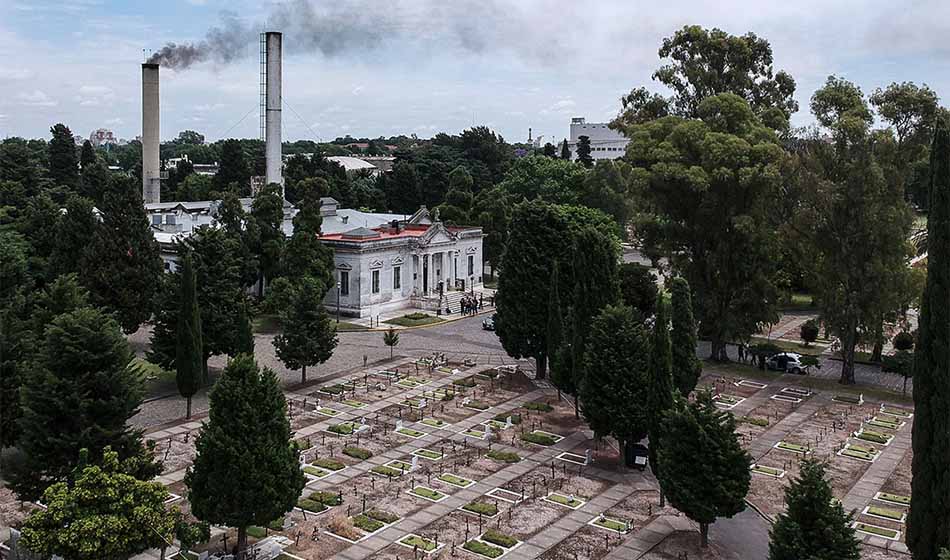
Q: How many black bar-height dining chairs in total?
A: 0